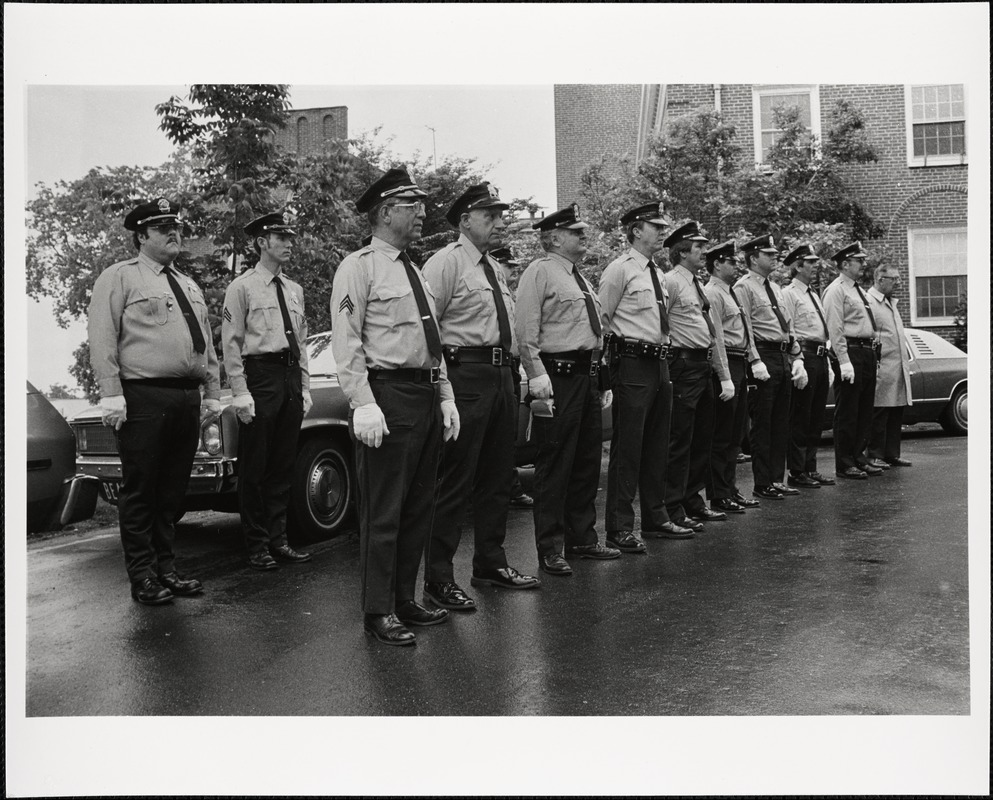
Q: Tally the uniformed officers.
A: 12